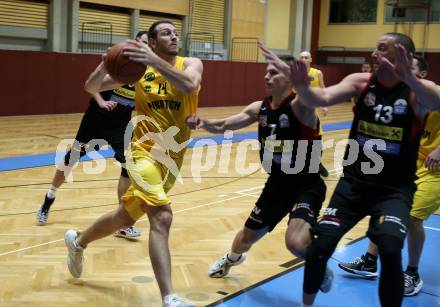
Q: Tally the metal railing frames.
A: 3